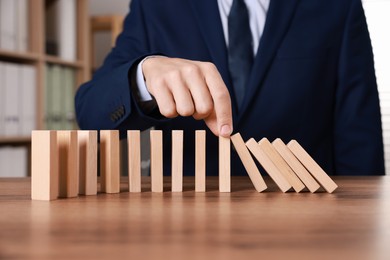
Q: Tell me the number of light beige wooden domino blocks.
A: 14